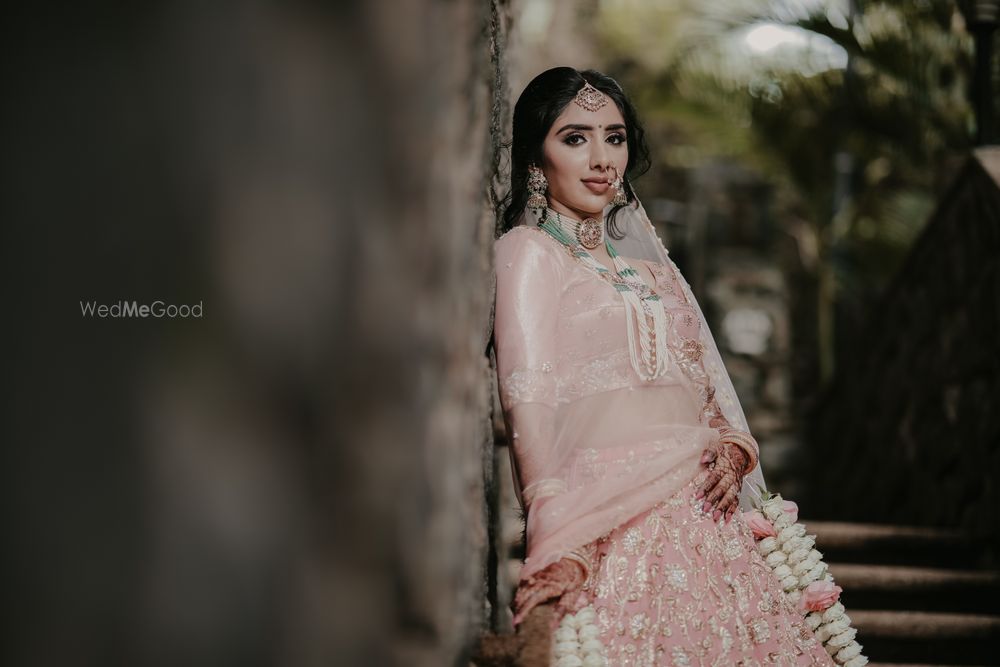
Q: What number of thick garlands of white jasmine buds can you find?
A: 2